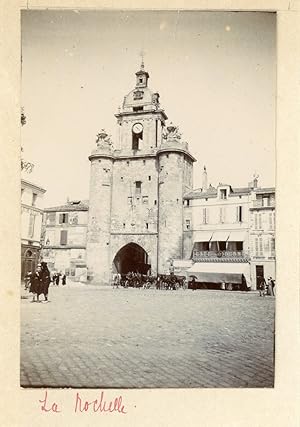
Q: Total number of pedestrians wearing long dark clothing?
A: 2